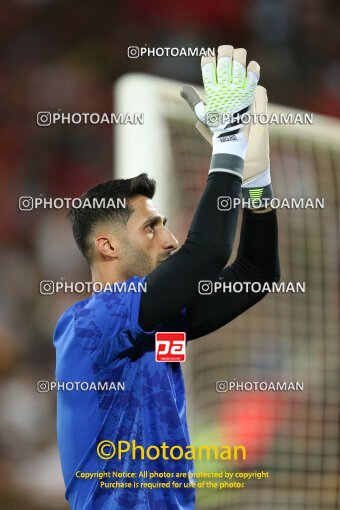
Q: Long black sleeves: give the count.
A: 2